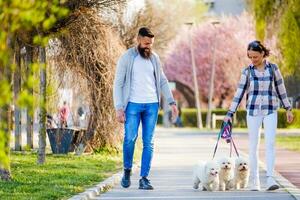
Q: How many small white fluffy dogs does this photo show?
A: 3